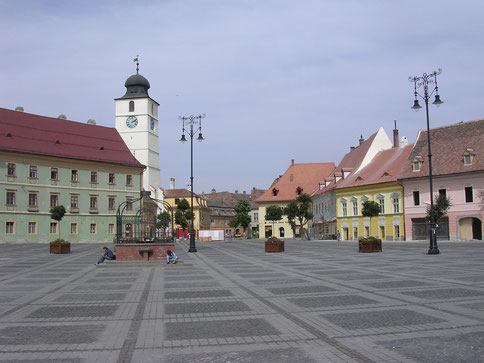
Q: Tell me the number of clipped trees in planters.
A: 3